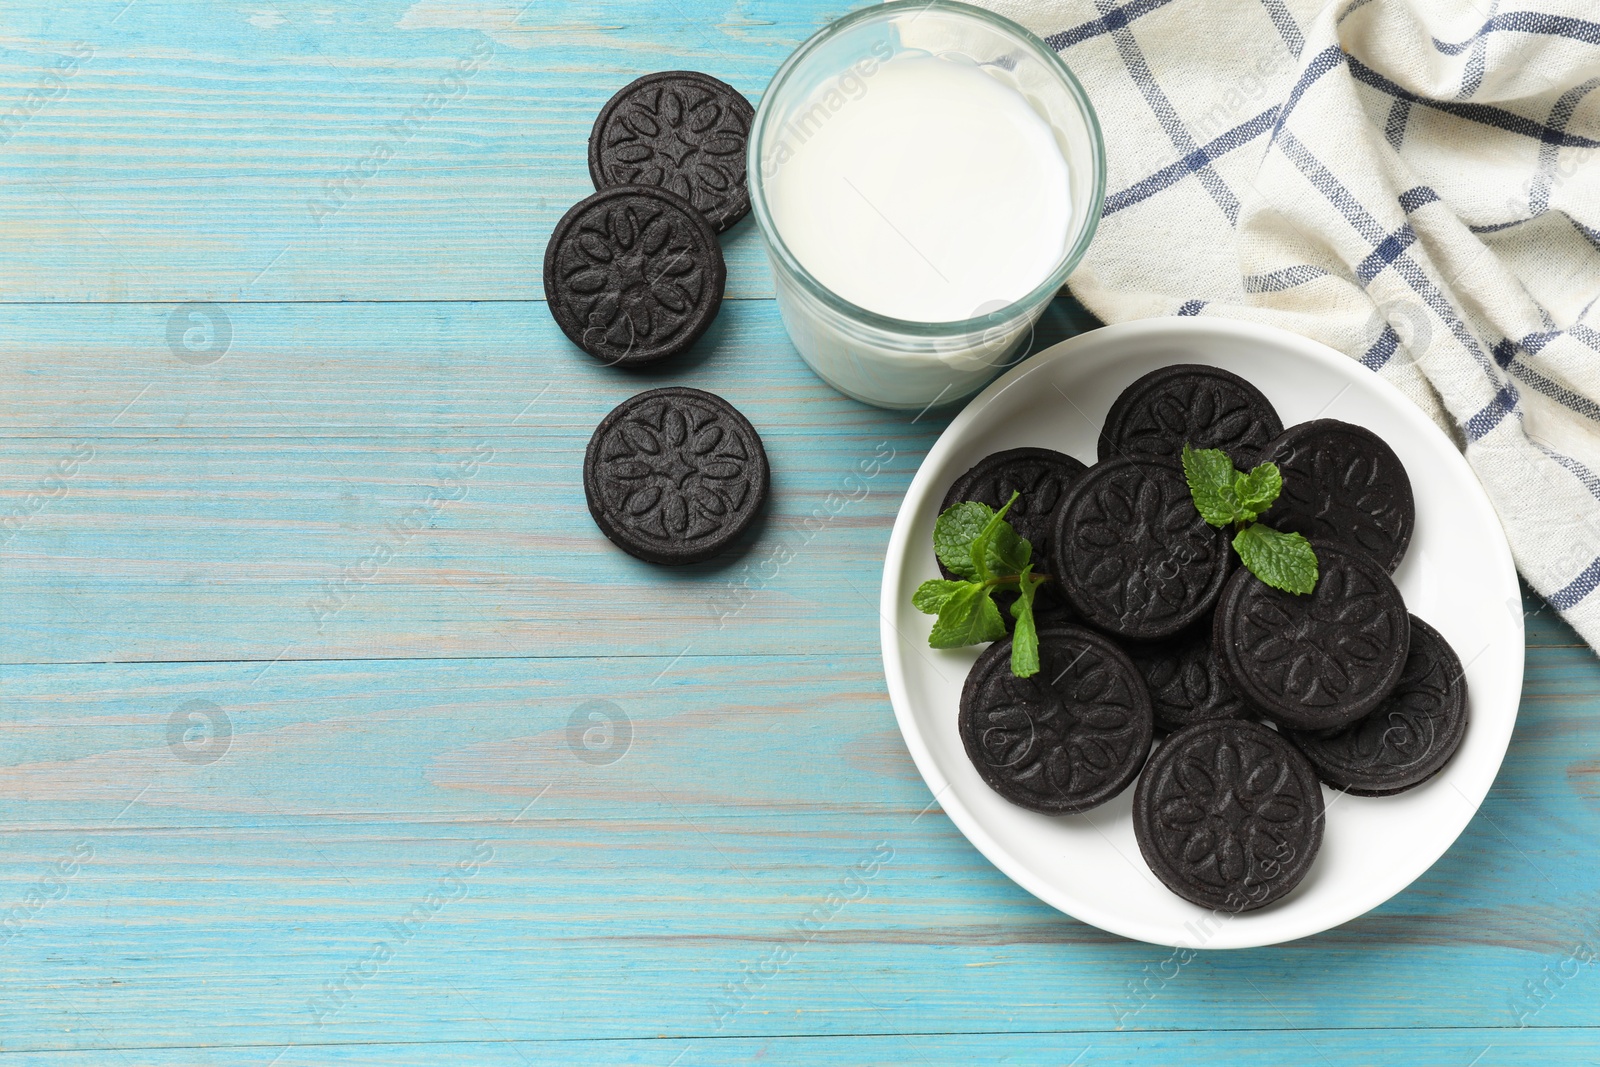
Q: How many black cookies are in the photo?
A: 12